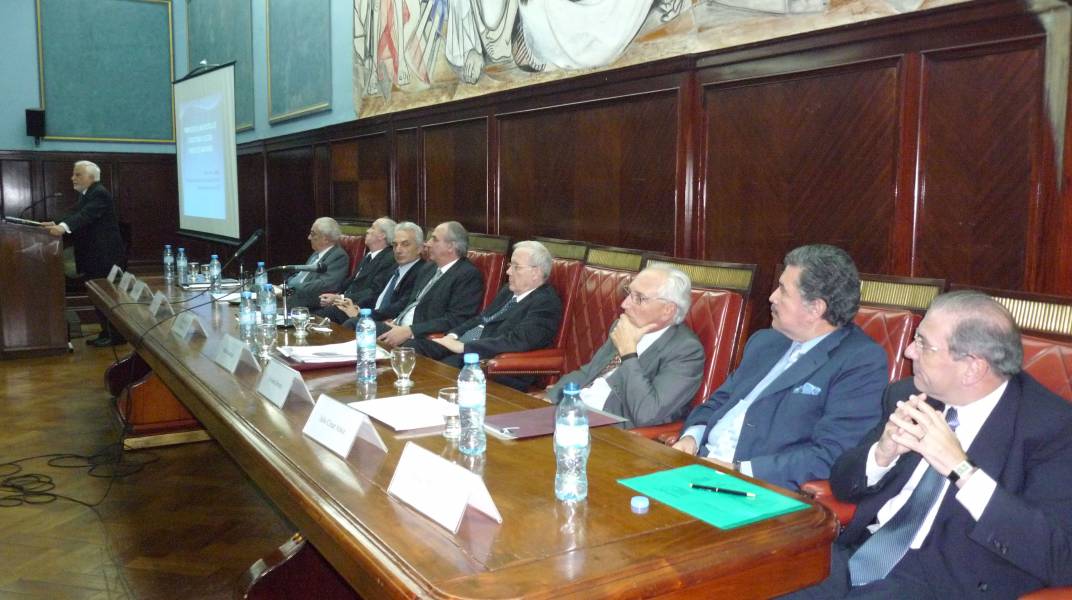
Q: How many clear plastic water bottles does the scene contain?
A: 9